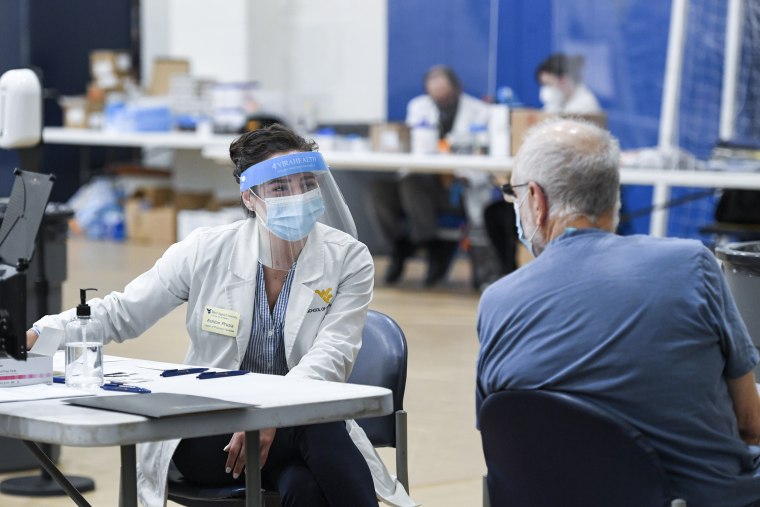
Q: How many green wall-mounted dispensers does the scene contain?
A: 0